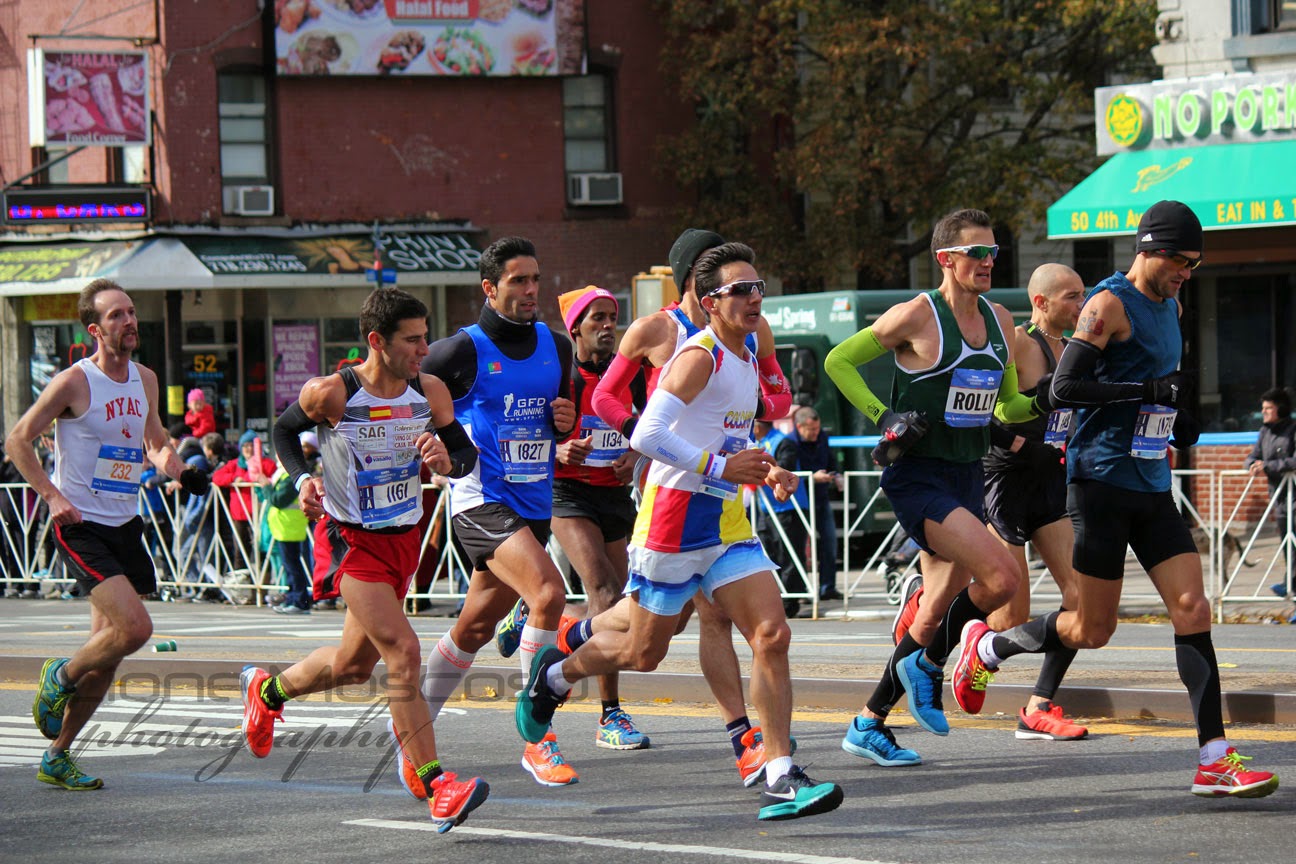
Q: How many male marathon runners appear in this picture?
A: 9